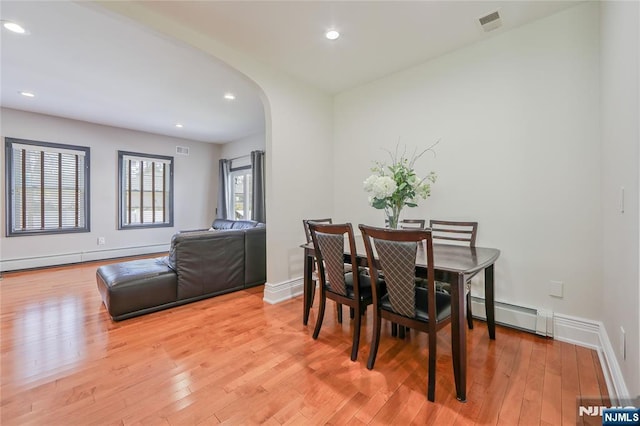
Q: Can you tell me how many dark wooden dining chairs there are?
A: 5